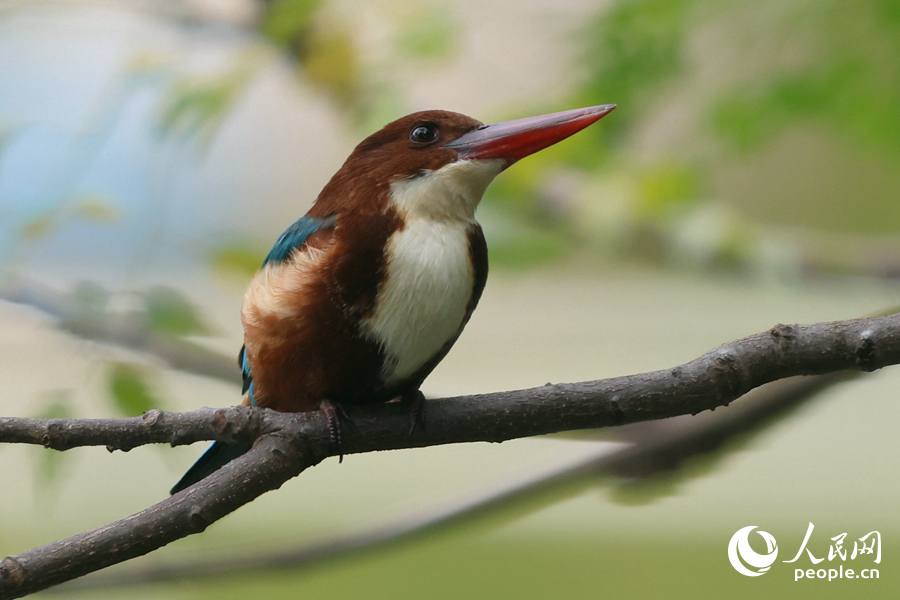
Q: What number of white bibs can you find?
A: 1